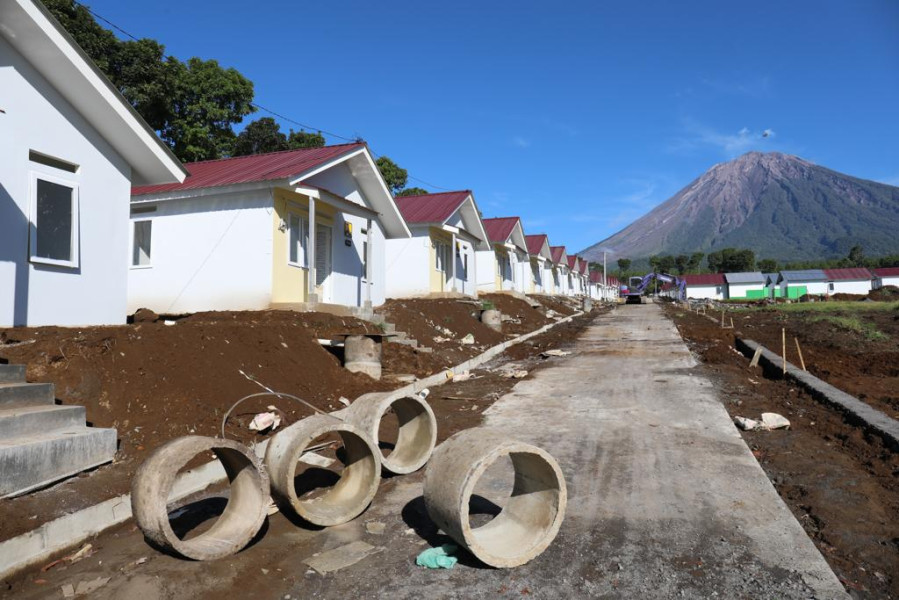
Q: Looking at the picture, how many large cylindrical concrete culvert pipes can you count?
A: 4